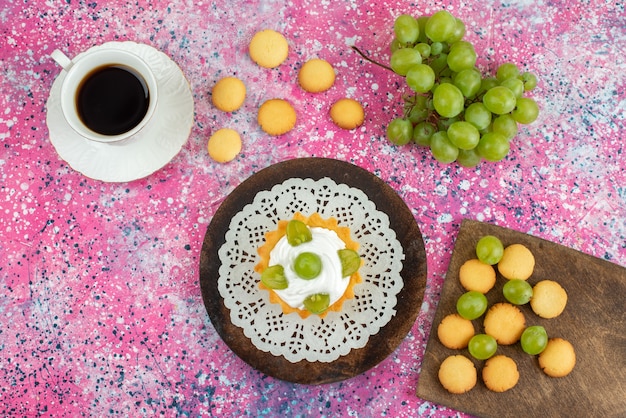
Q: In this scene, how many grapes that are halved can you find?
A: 4